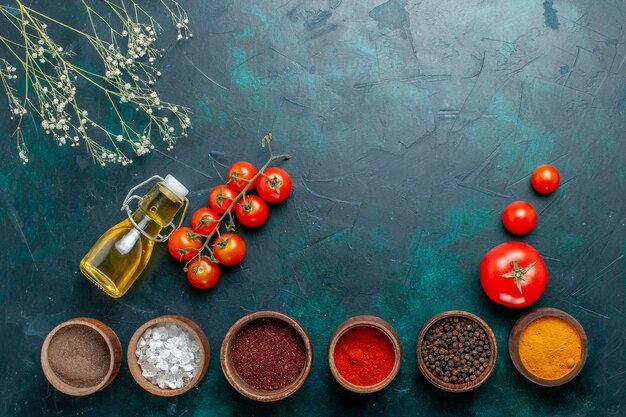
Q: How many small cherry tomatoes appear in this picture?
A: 10